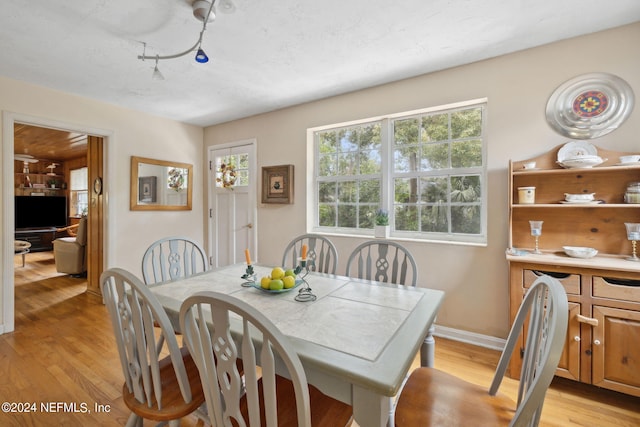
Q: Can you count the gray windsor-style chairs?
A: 6